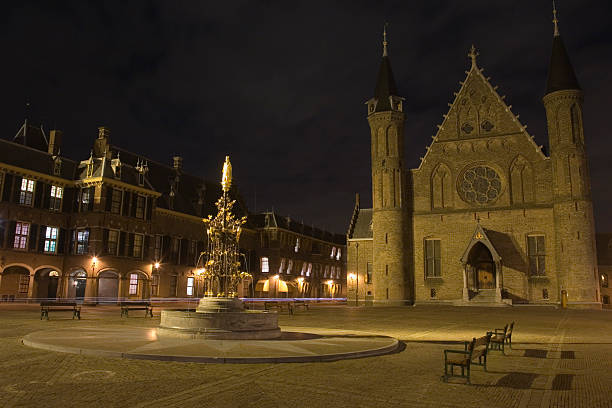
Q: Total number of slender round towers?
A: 2